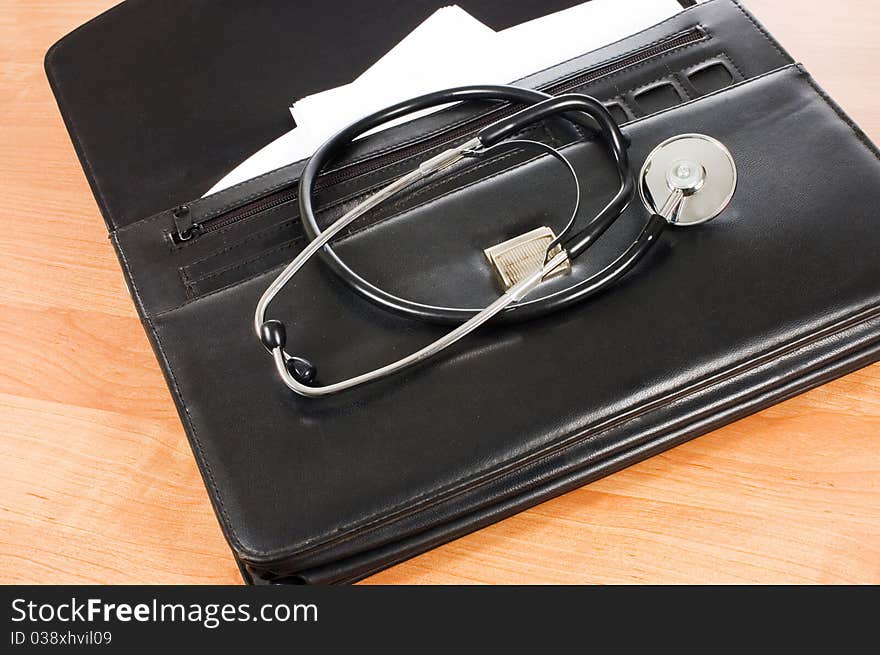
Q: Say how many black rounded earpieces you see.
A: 2